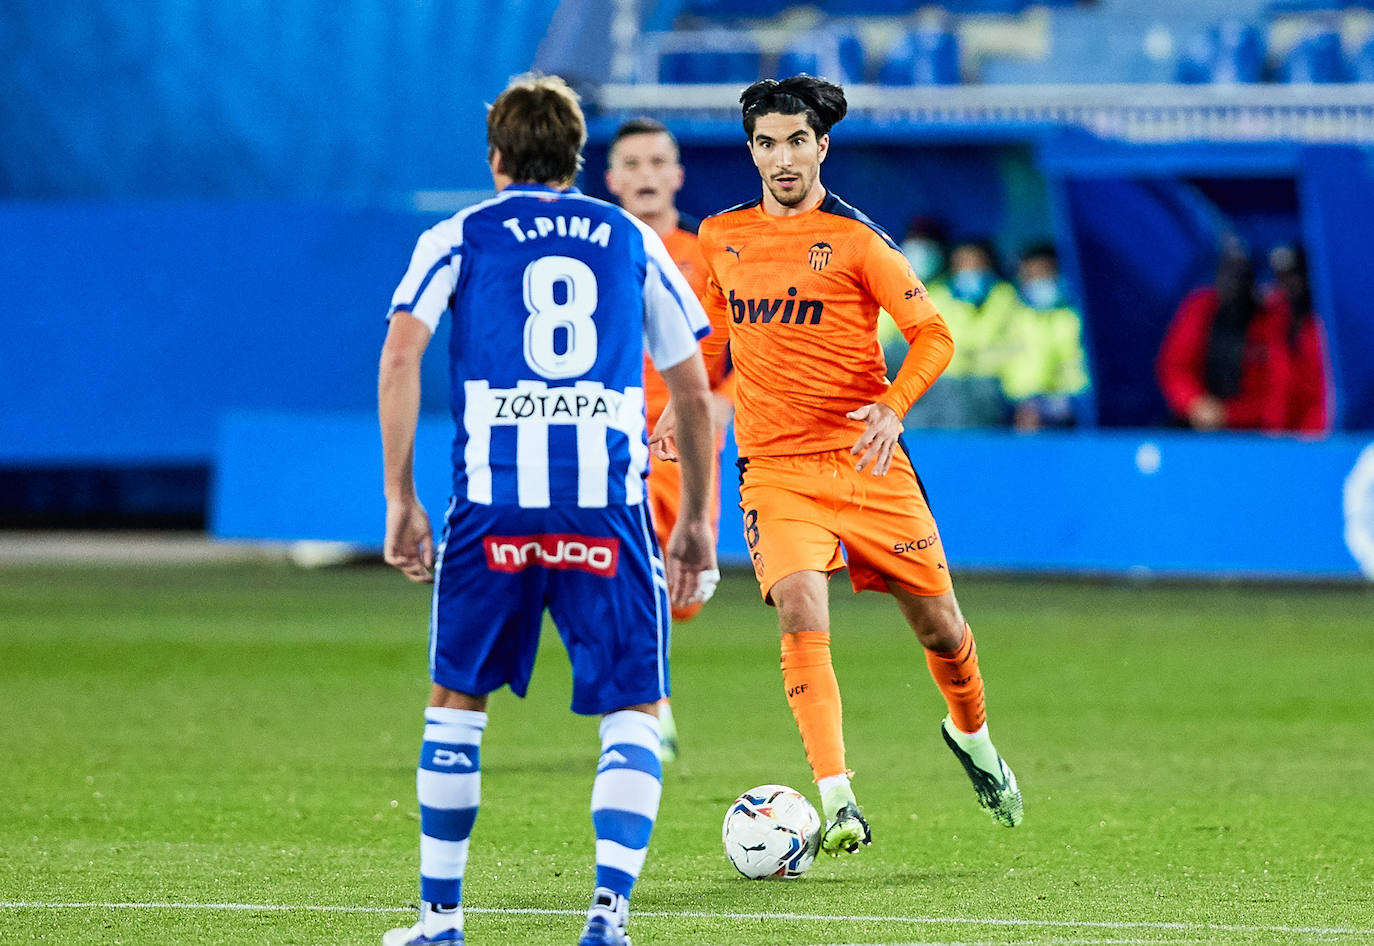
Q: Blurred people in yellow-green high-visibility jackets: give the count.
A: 3